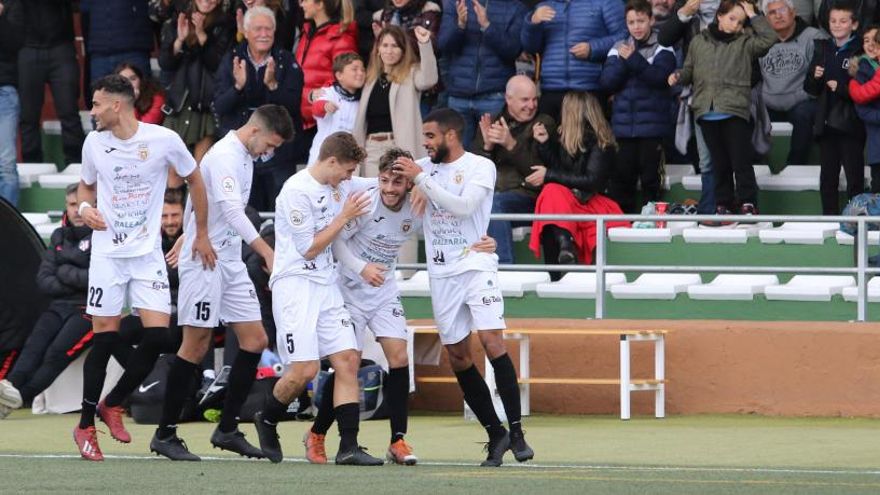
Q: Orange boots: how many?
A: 2